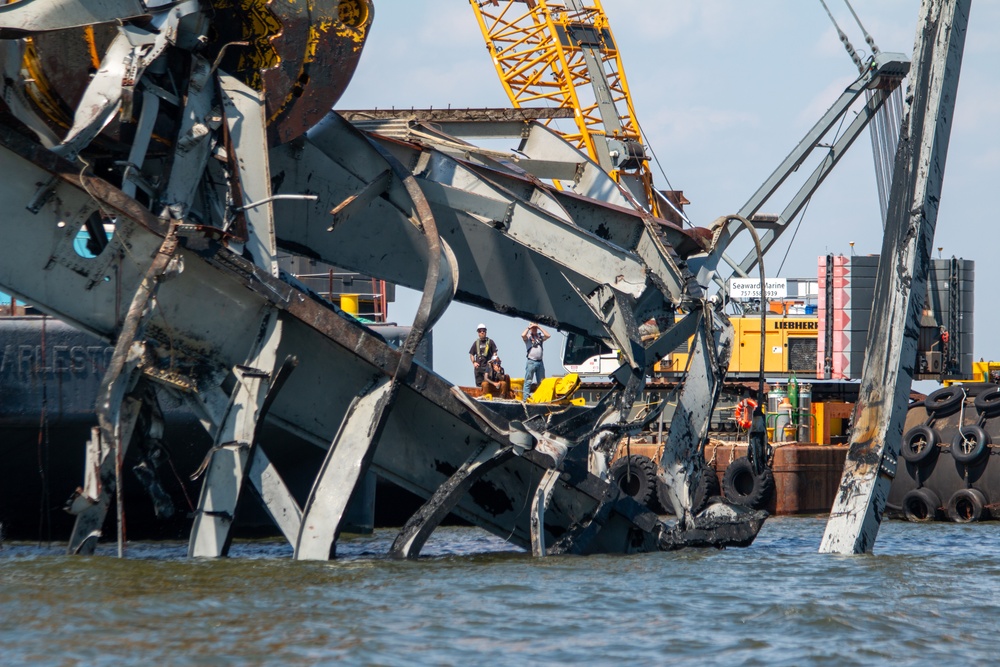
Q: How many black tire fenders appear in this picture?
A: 9